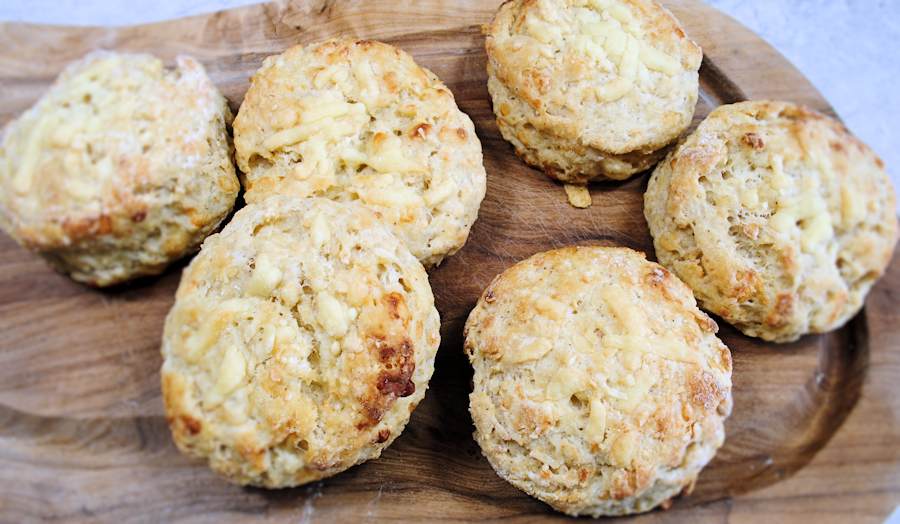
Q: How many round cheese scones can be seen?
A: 6